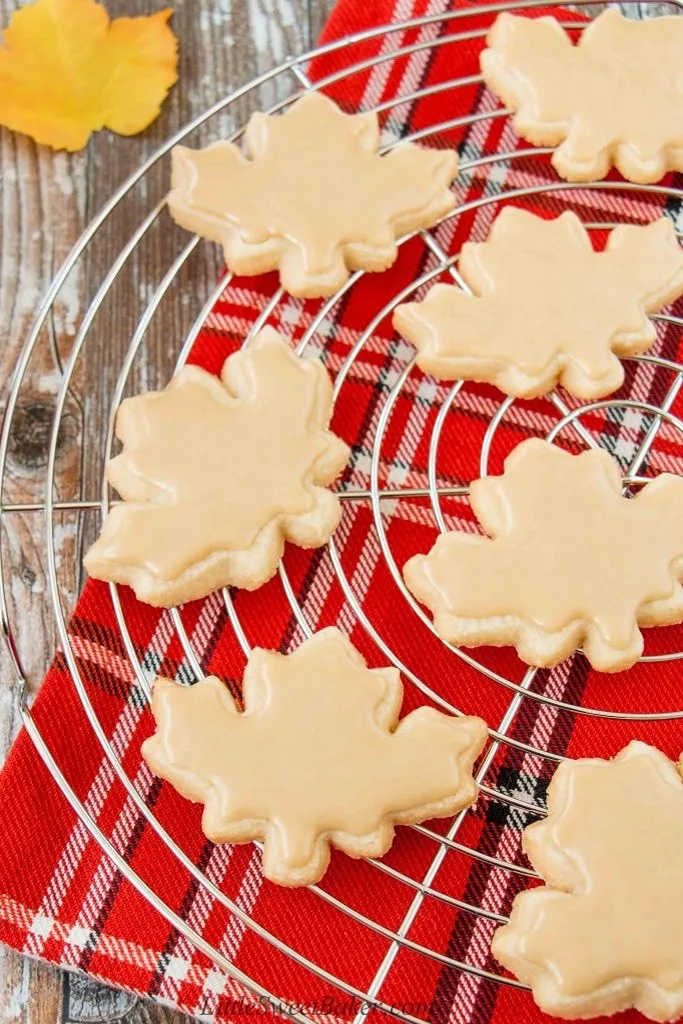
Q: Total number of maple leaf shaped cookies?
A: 7